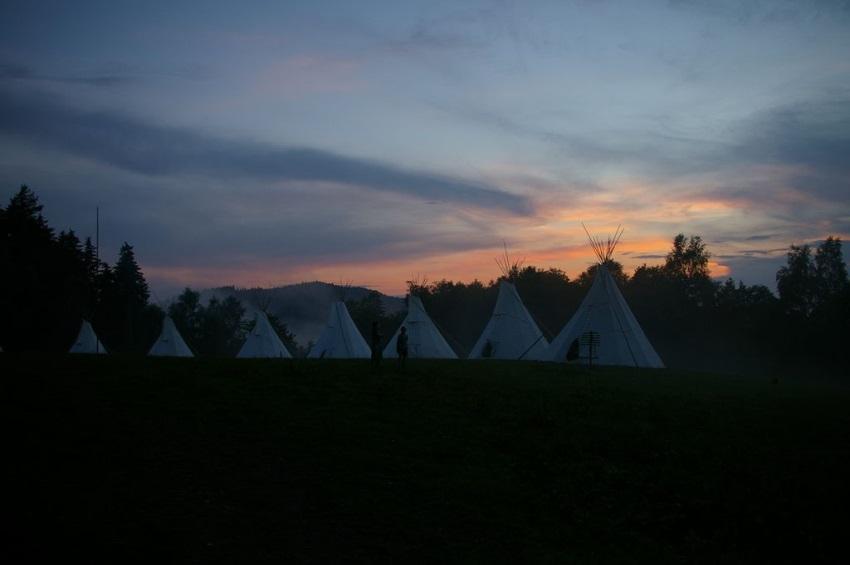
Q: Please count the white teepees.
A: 7